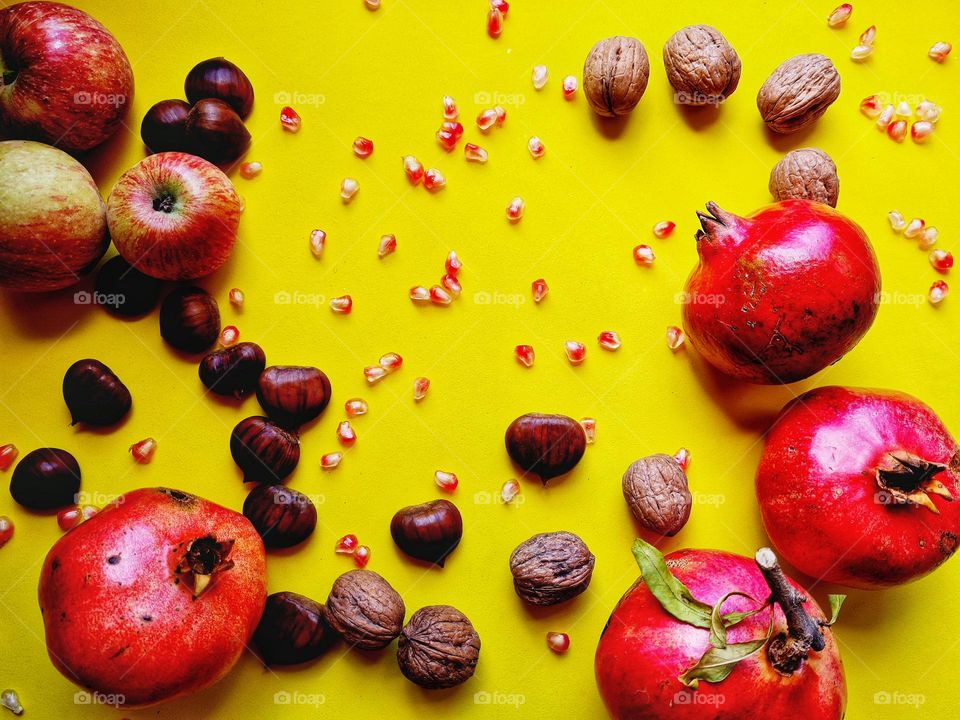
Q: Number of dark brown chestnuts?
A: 14